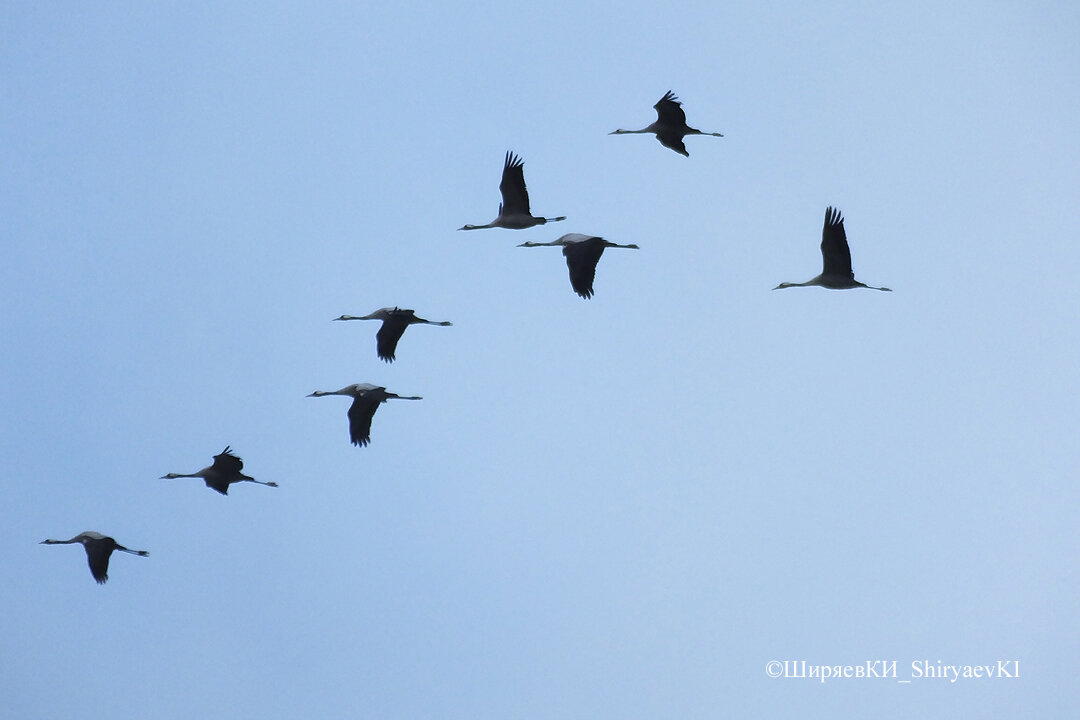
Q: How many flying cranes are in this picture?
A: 8